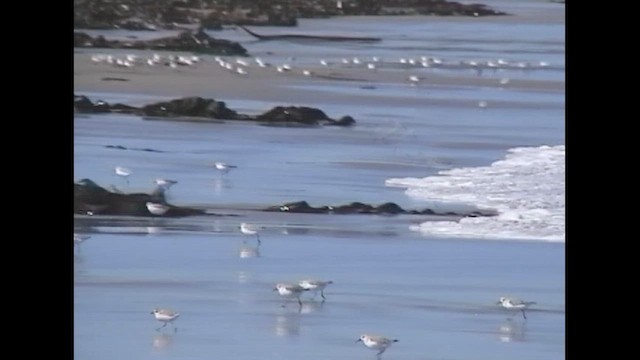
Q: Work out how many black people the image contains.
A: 0